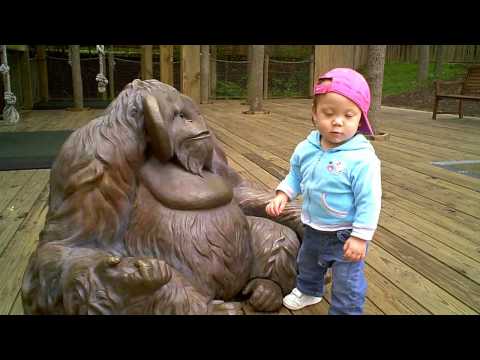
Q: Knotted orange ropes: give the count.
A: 0